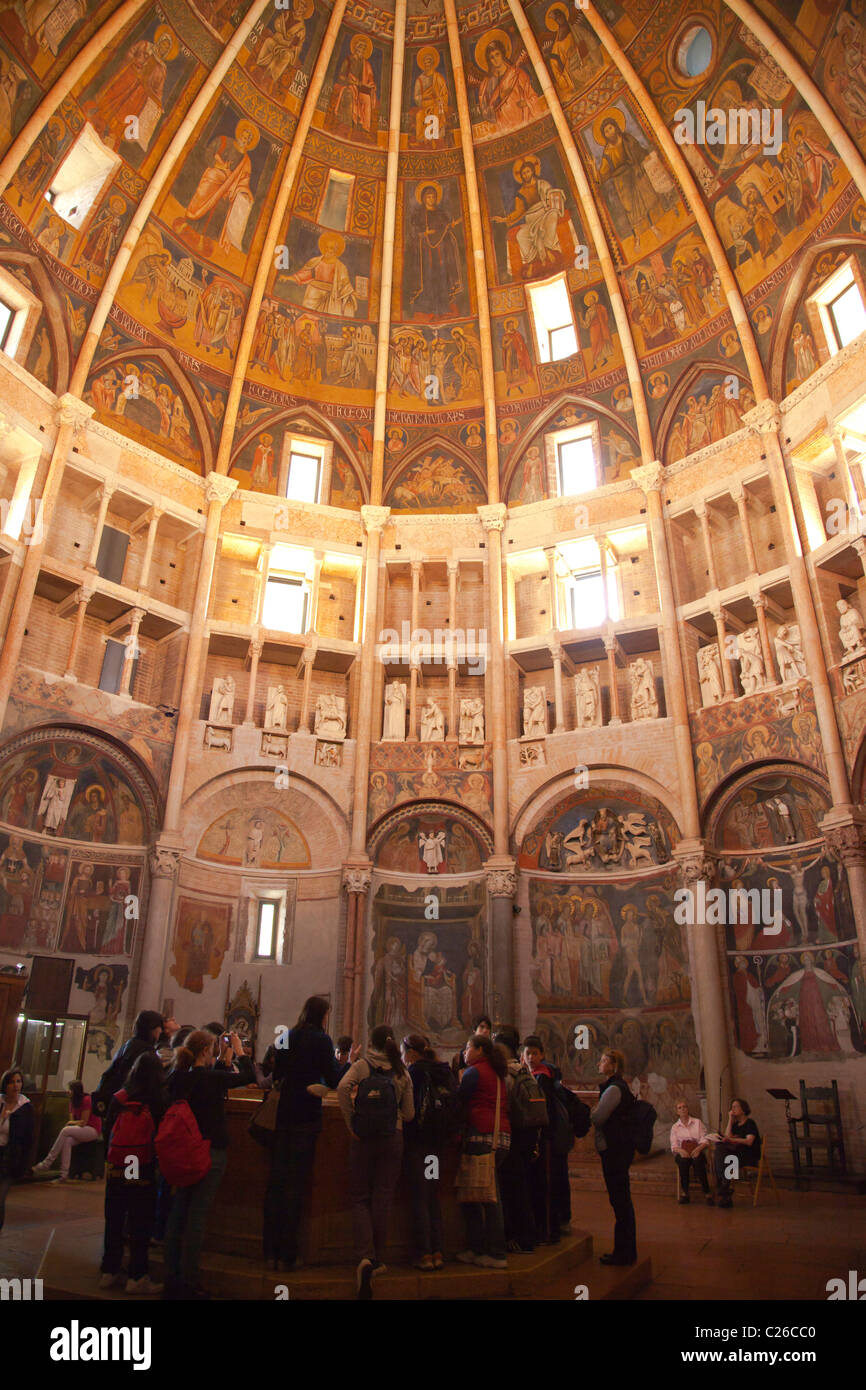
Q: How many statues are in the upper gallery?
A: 13